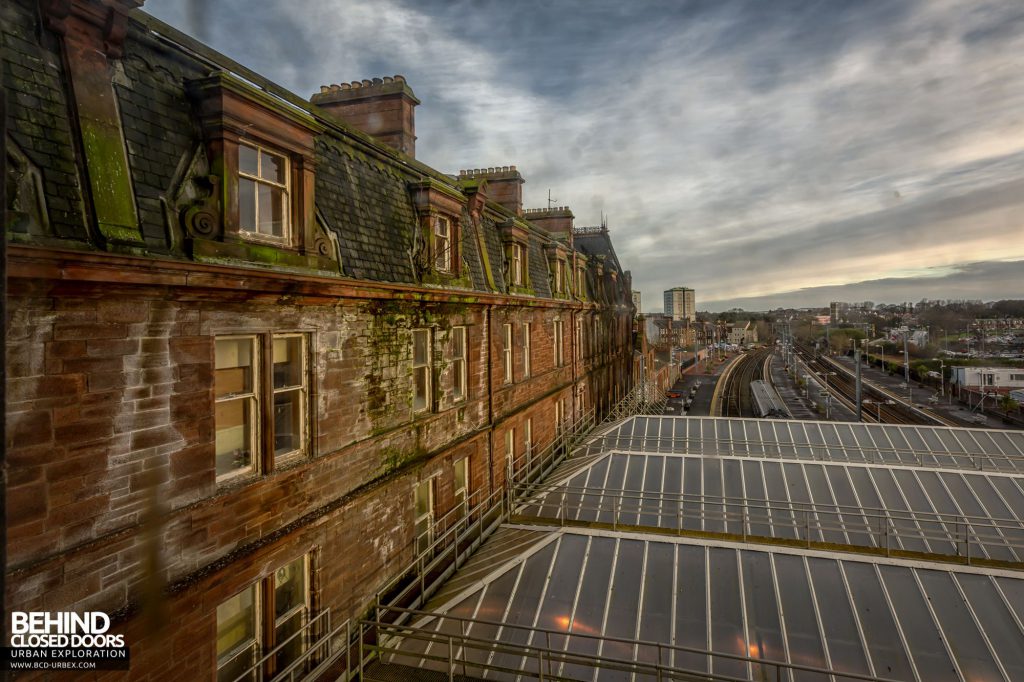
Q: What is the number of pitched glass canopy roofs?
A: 3